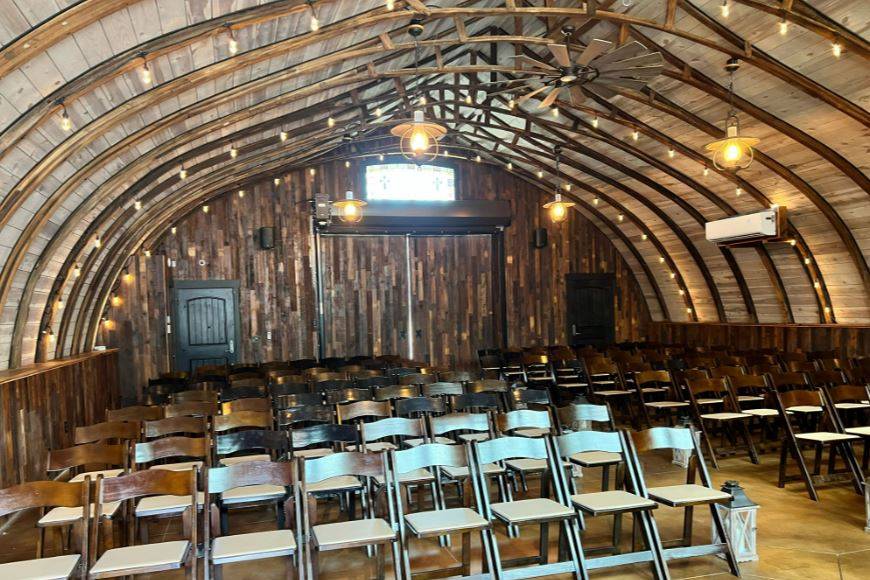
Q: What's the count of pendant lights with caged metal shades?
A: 4